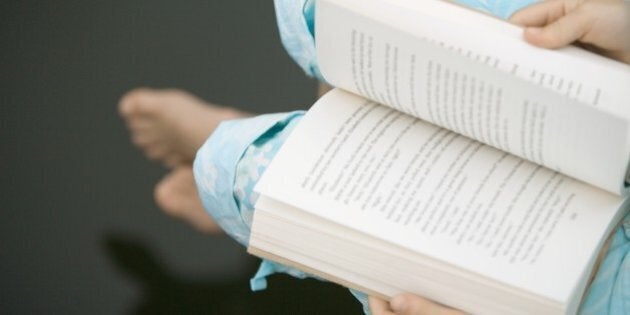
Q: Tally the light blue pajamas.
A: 1